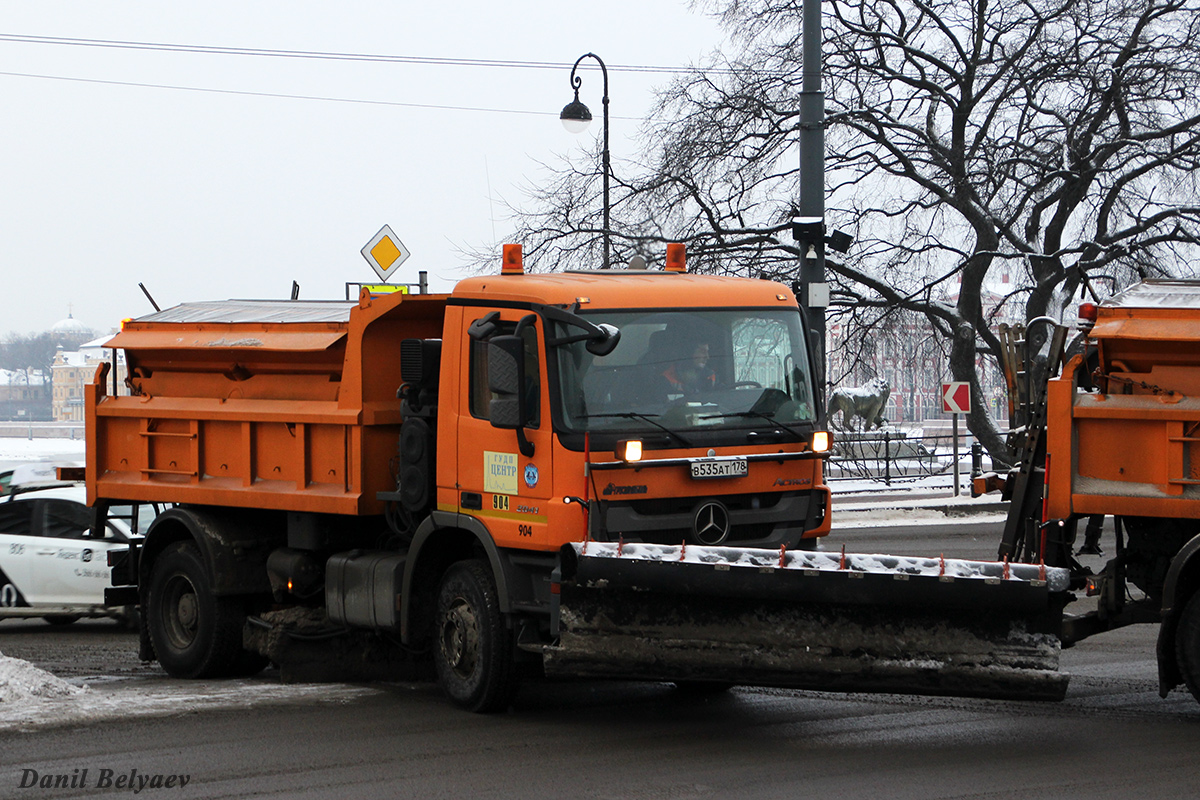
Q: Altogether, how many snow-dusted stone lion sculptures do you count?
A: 1